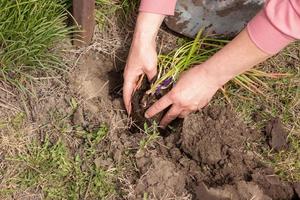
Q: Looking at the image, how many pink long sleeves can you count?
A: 2